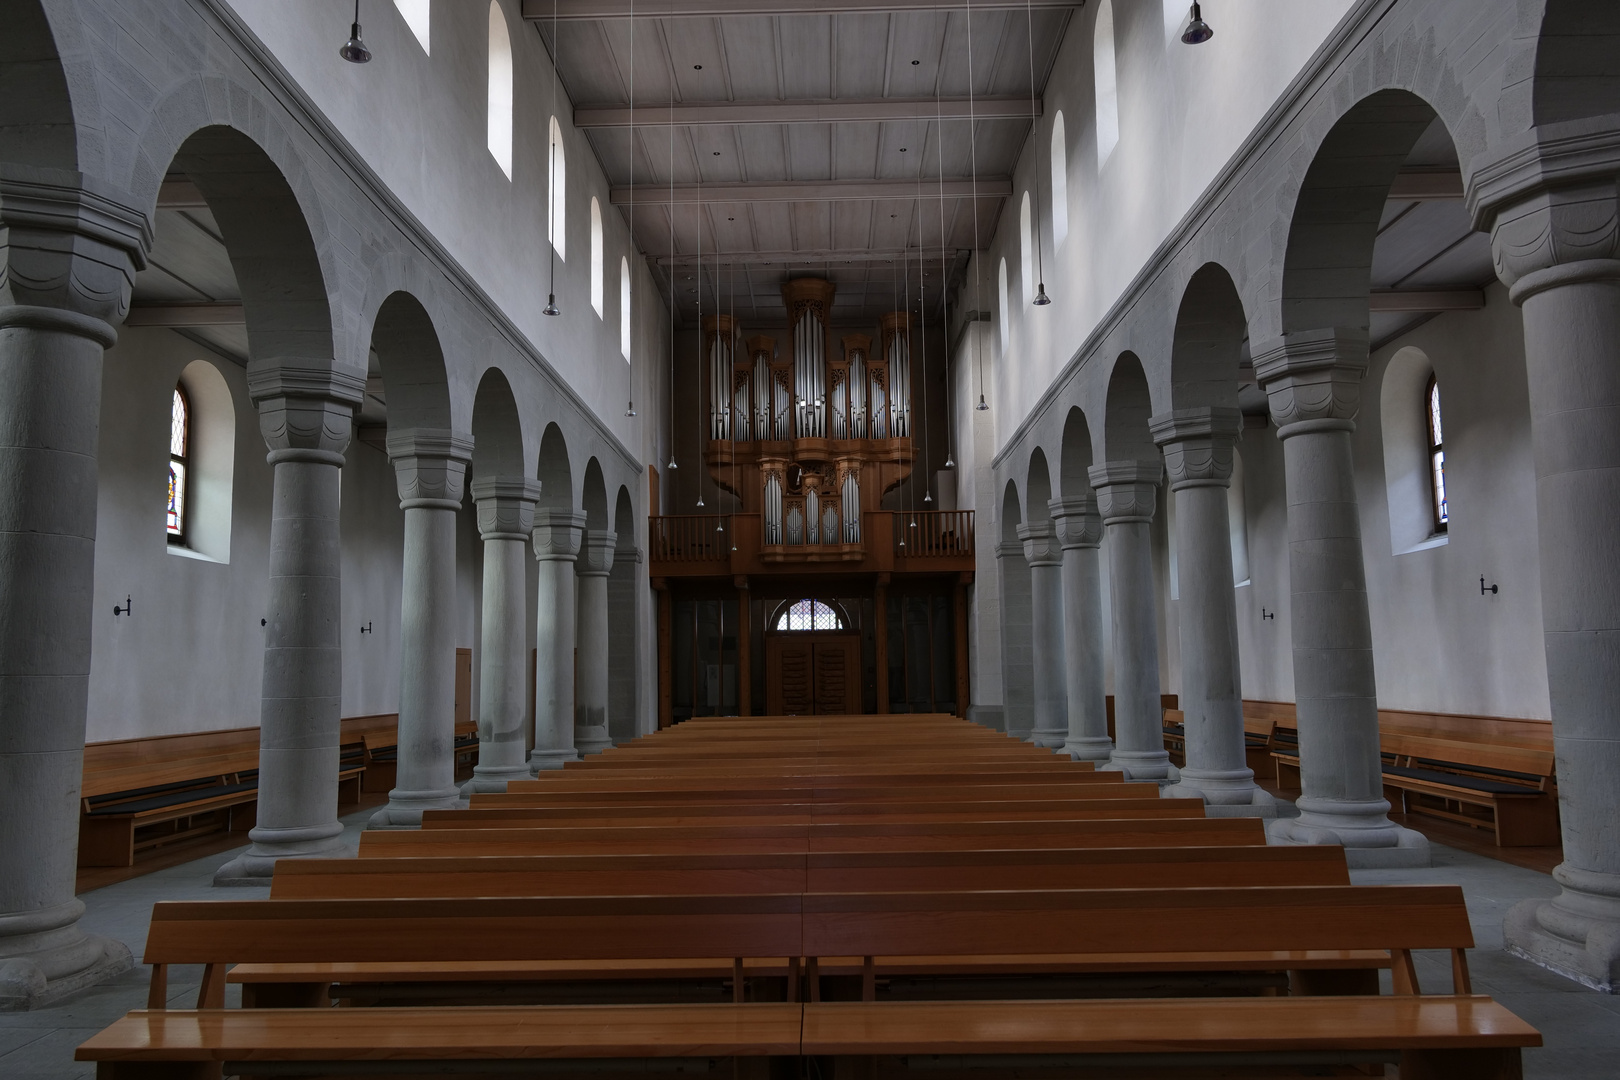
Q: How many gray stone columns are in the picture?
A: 12